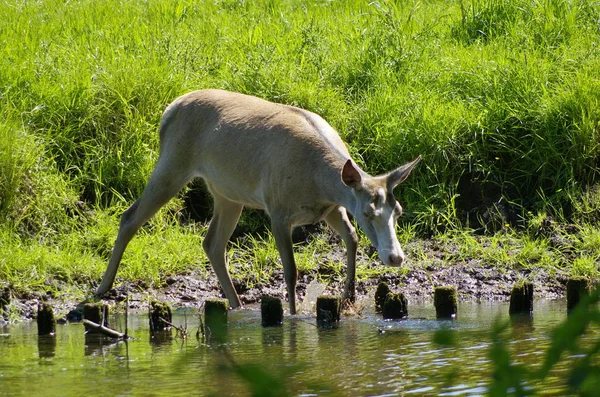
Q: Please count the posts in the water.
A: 11